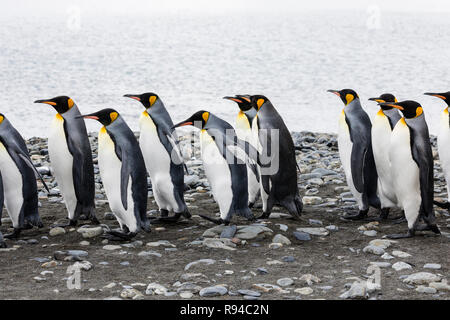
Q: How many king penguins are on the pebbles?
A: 11